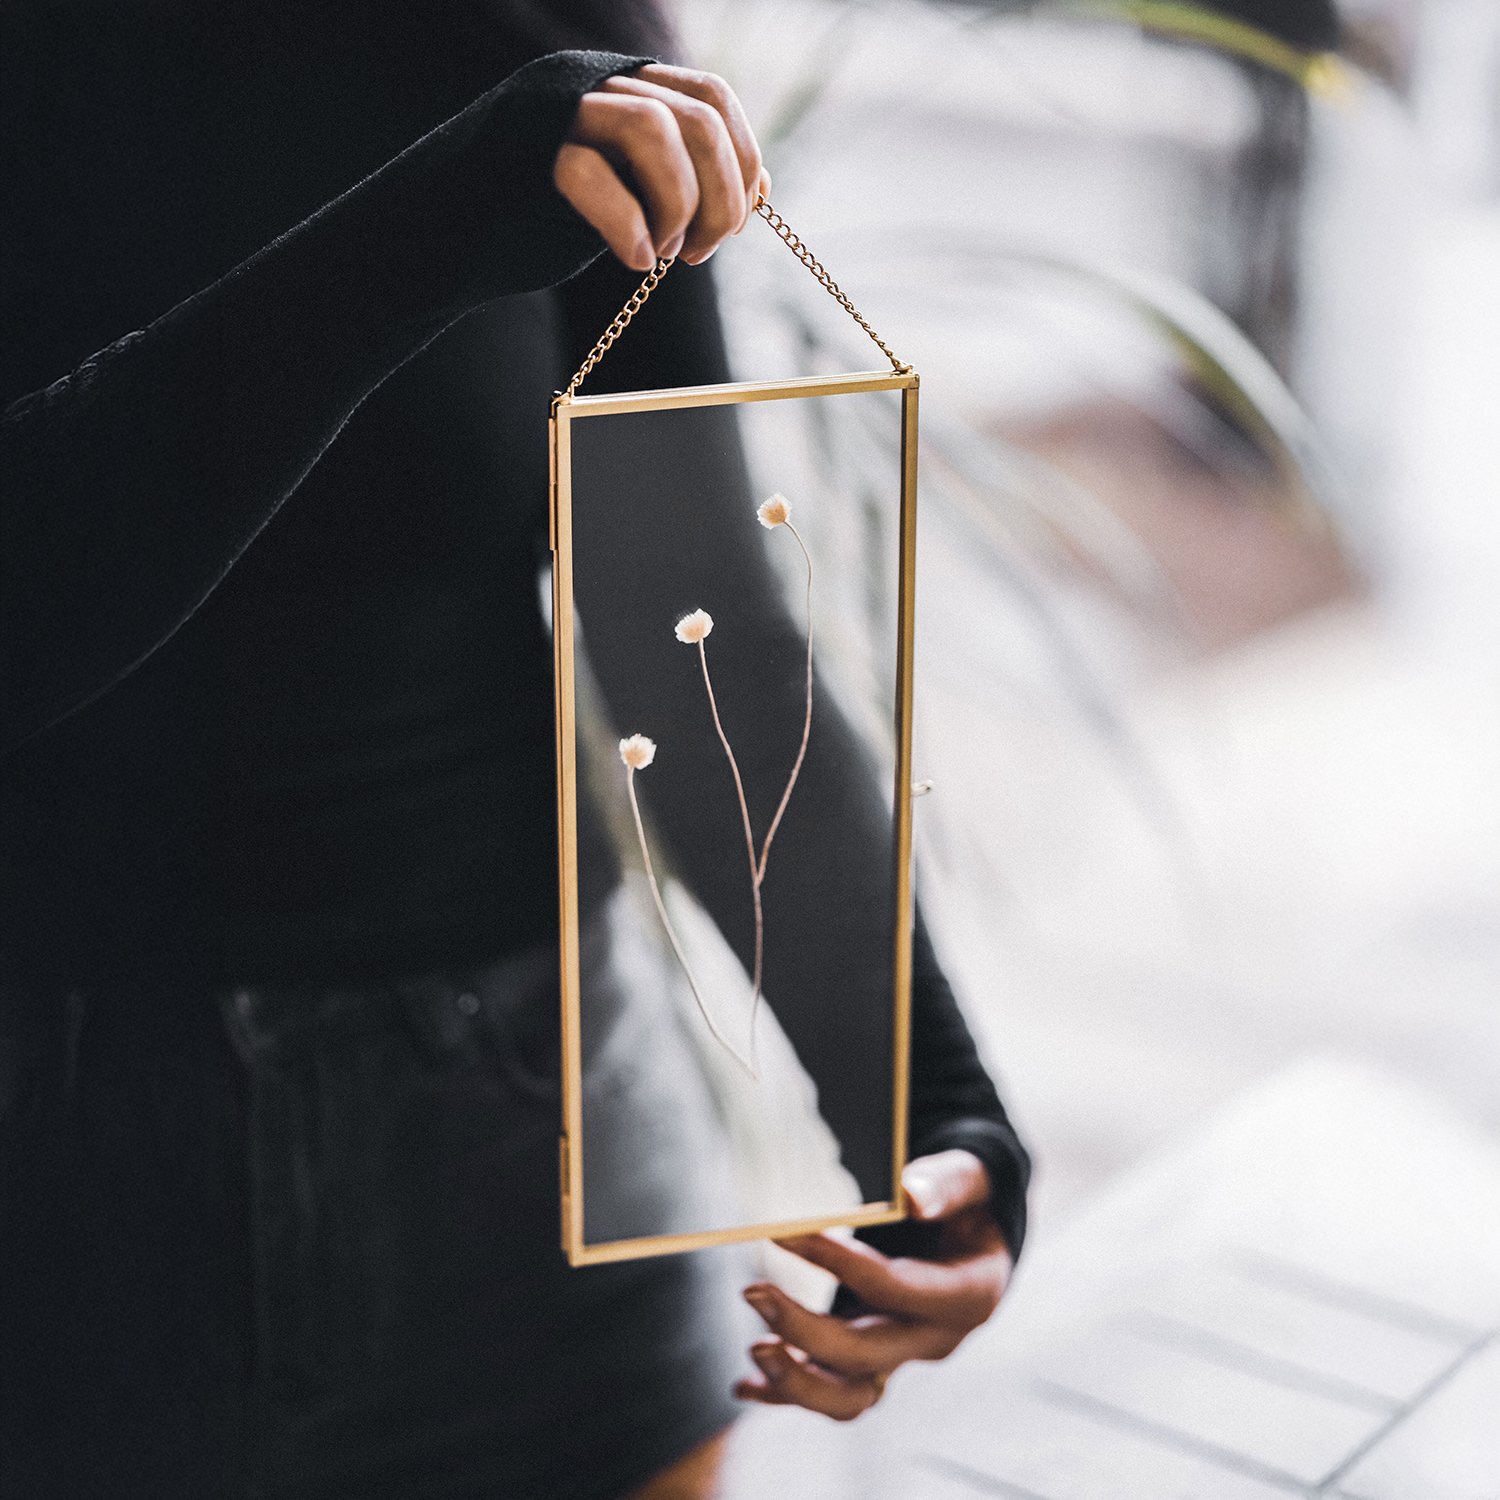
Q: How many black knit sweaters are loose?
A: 0